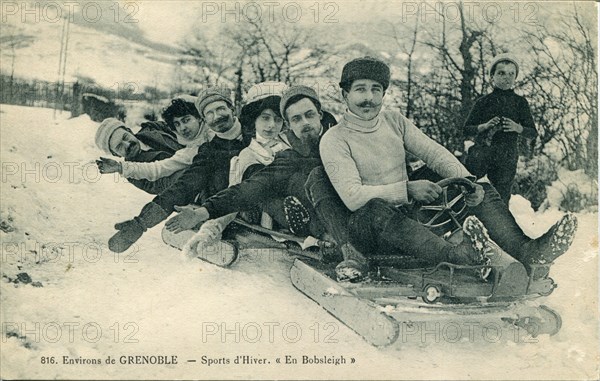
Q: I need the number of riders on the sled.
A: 6